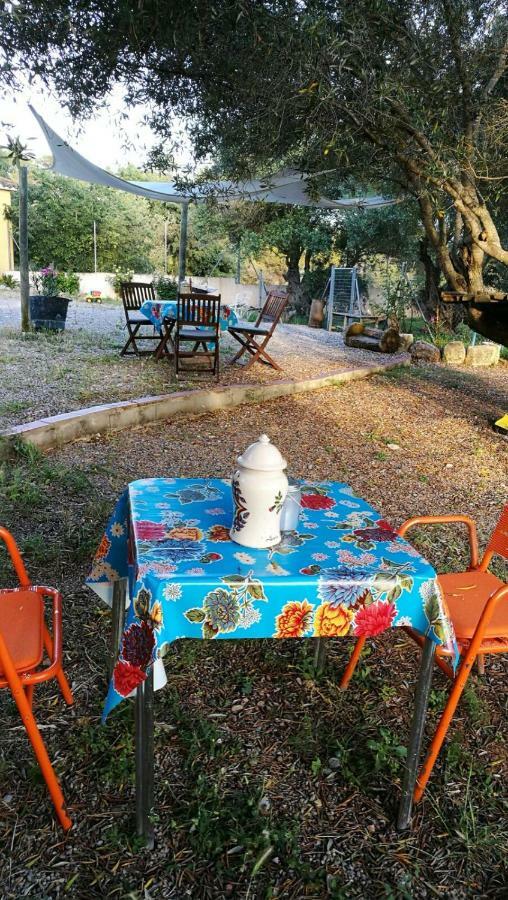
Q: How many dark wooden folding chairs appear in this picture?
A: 3